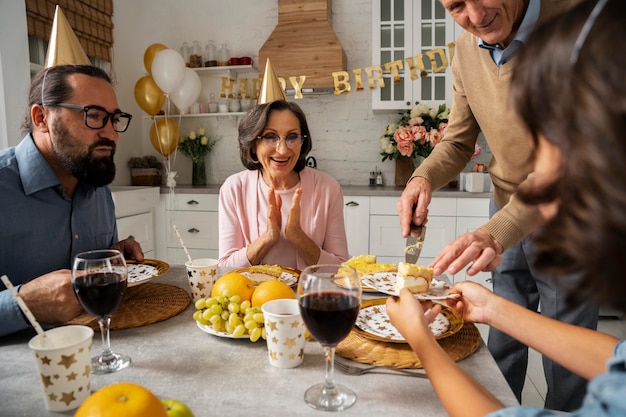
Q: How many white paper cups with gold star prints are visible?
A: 3